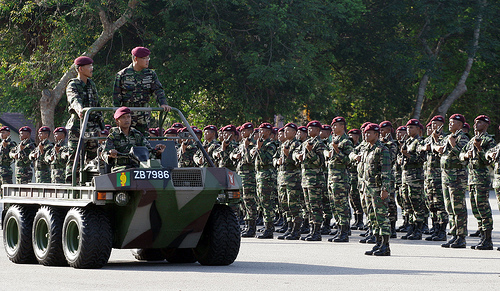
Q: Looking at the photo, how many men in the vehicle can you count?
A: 3